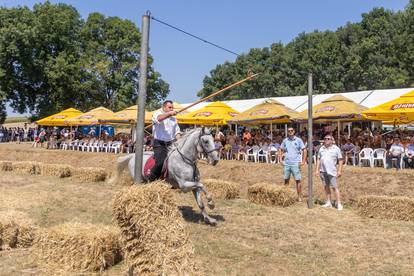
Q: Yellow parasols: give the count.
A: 8